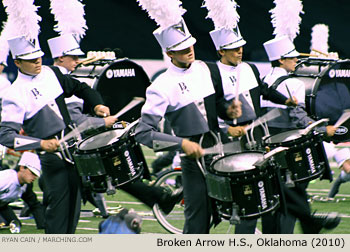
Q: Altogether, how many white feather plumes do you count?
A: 7